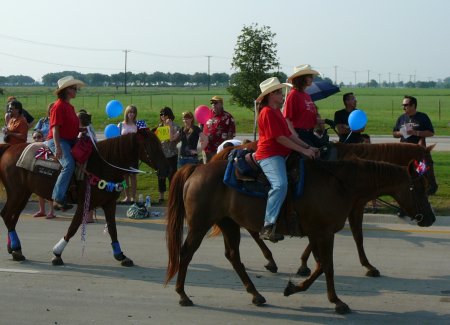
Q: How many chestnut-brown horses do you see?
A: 3